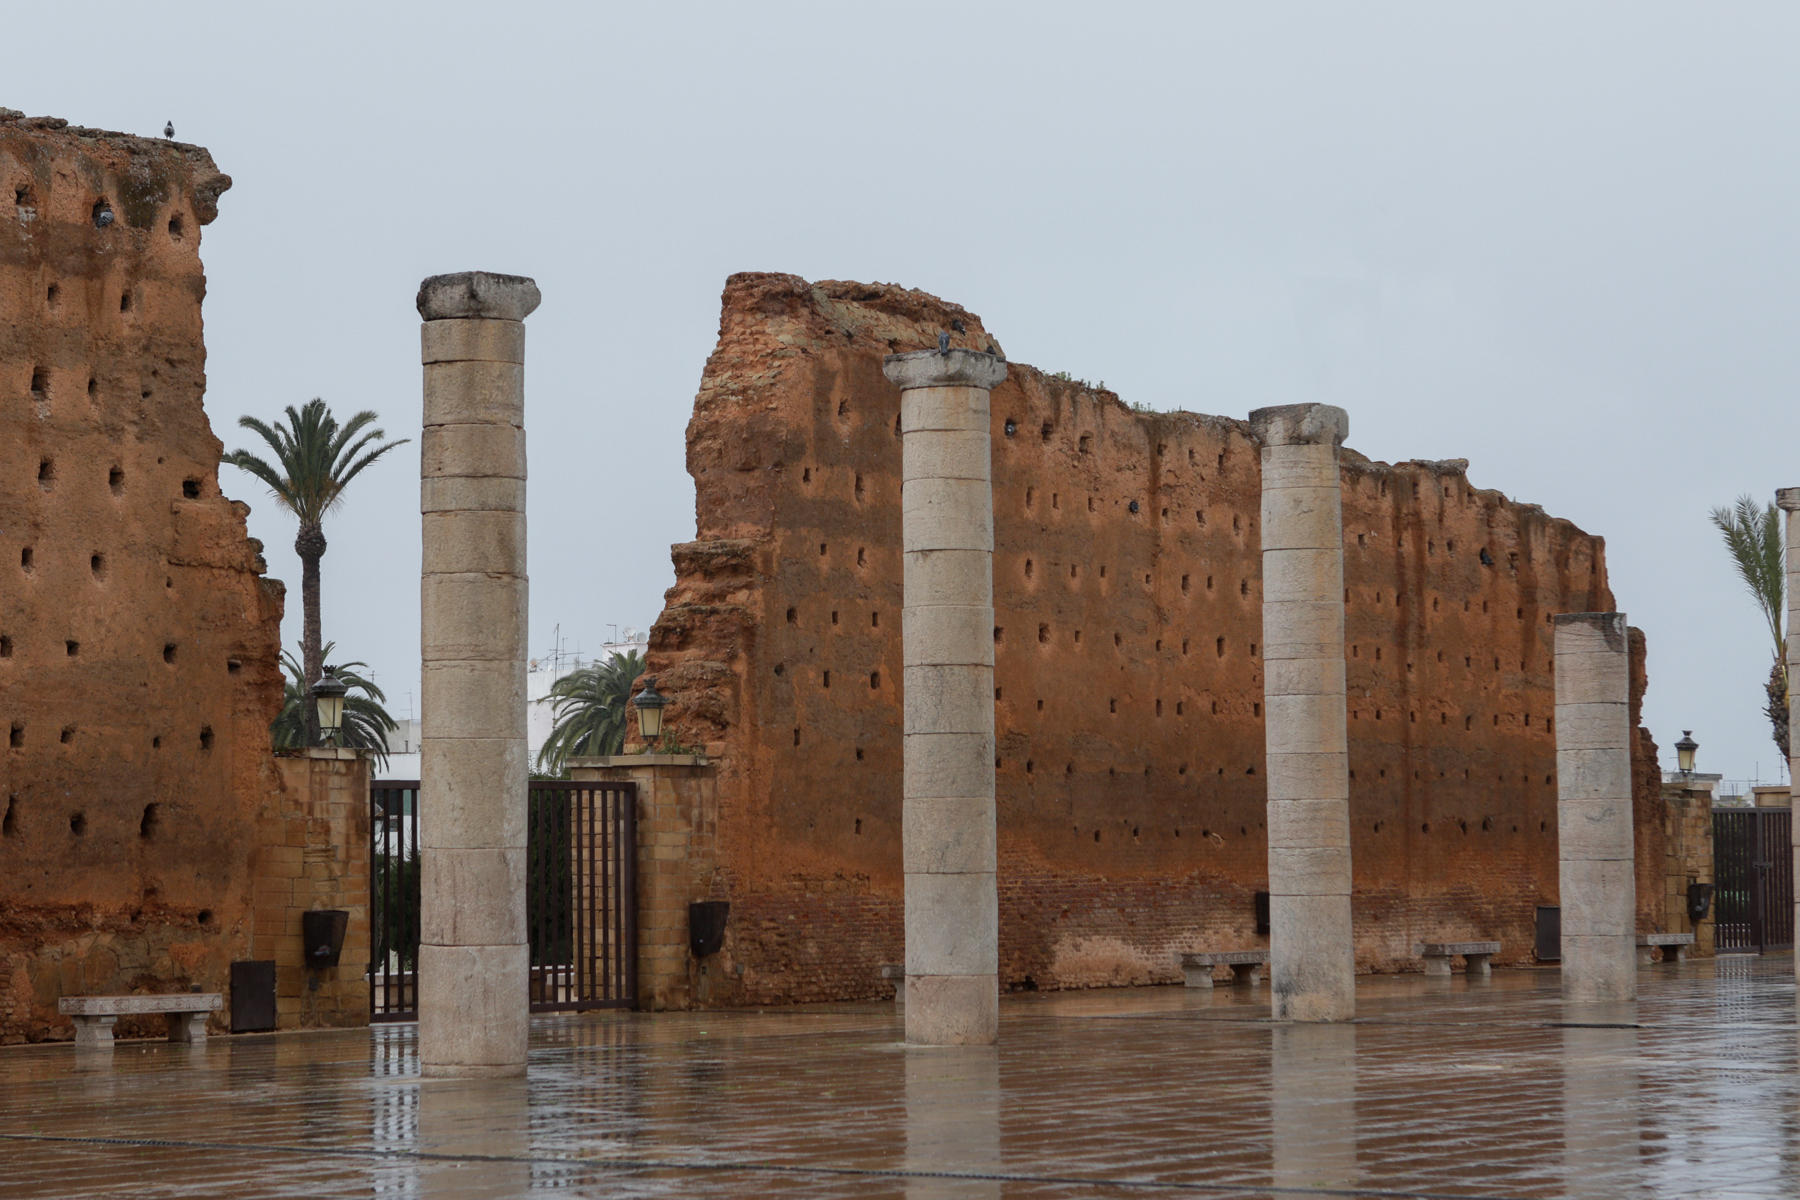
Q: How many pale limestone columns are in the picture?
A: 5